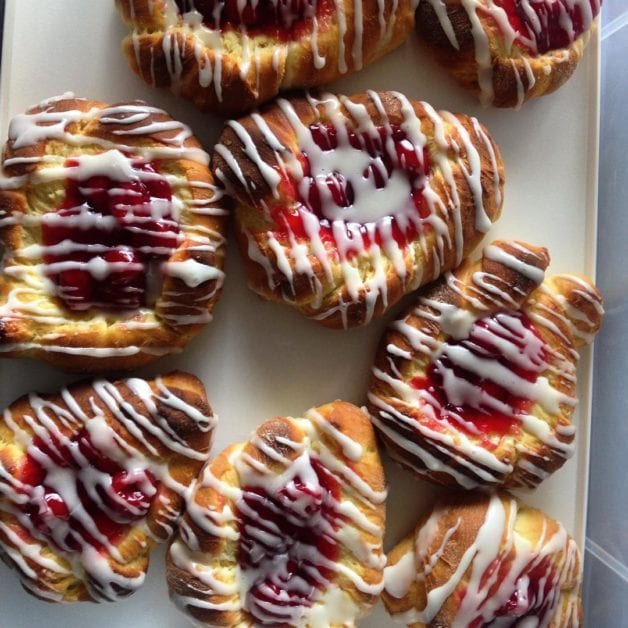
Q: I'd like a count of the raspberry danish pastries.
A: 8